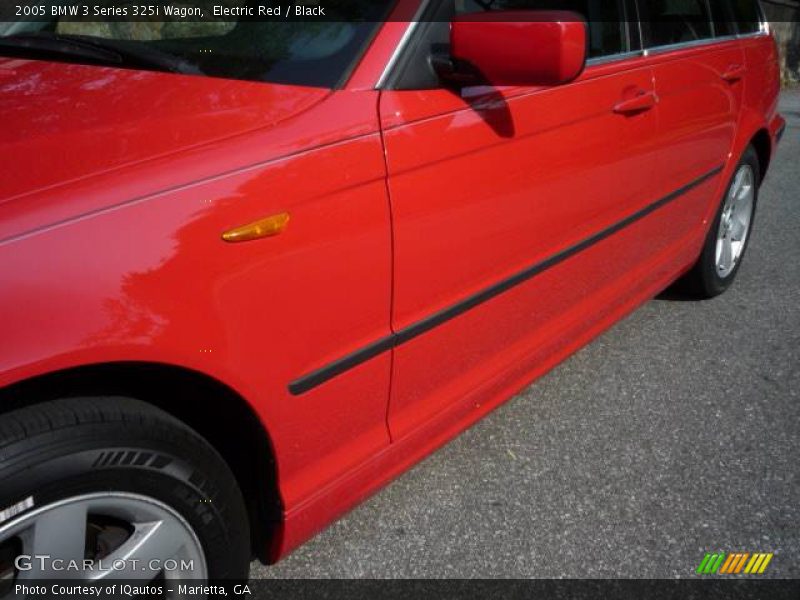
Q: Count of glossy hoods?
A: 1